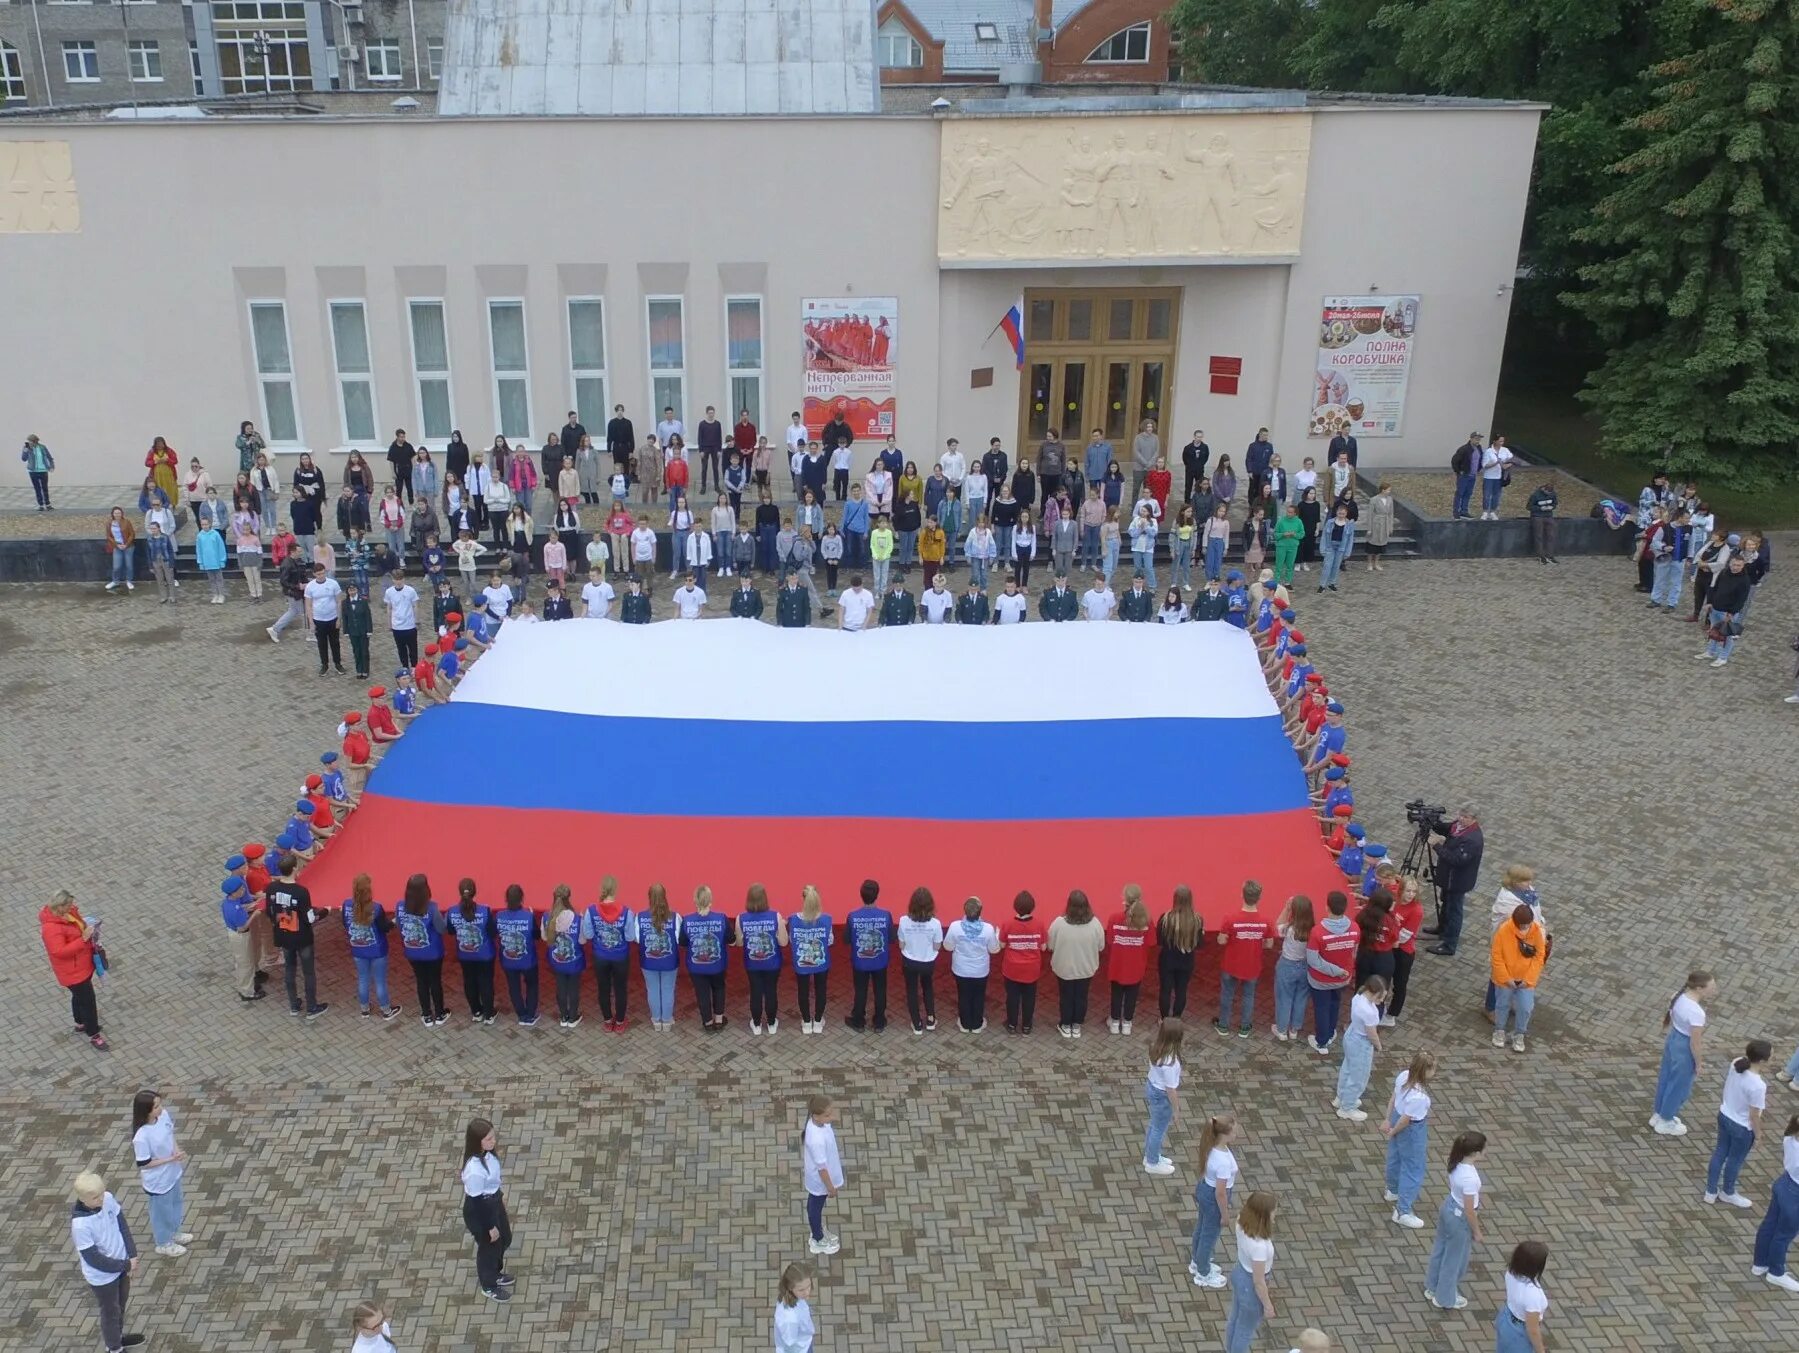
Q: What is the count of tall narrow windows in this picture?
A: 7